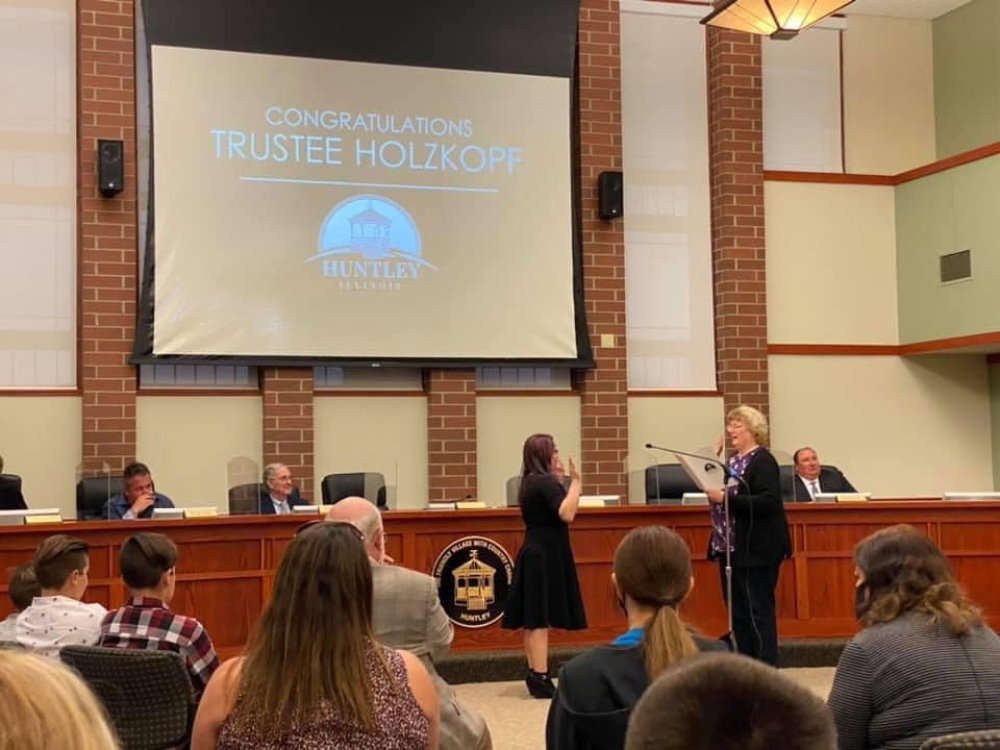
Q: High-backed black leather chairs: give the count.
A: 7